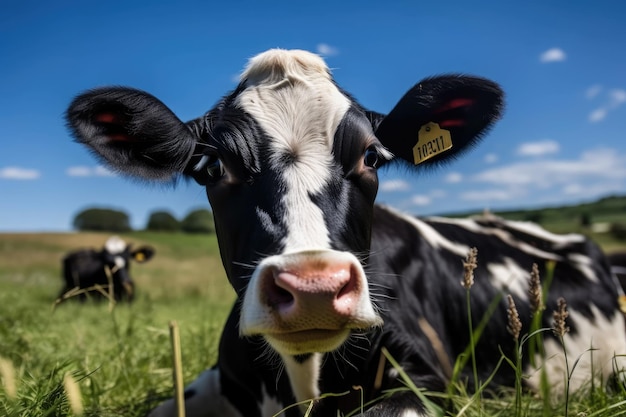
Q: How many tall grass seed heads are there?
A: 4